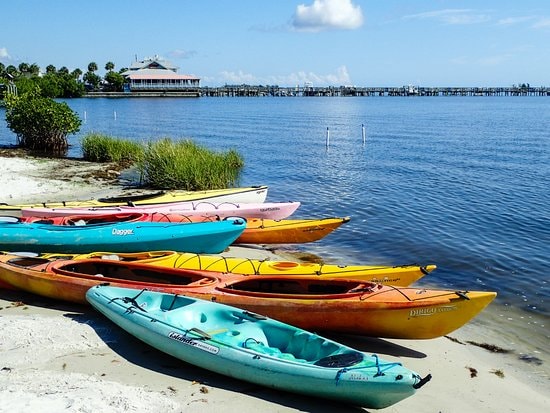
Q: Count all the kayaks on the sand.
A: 7